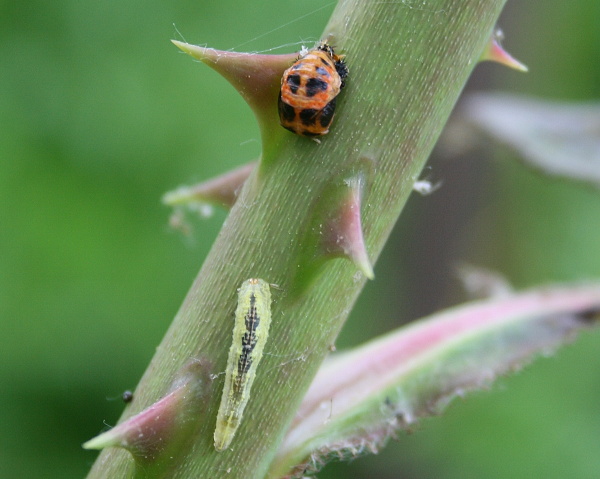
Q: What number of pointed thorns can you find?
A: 5